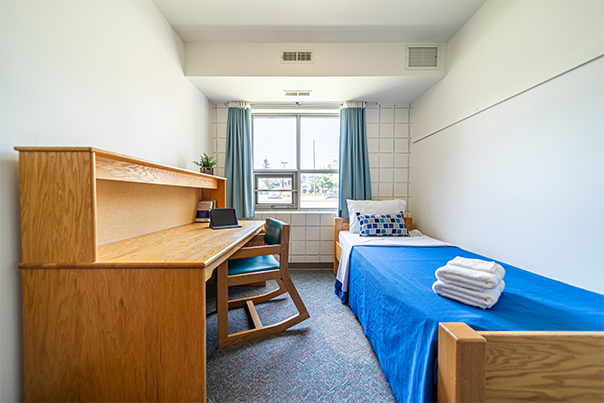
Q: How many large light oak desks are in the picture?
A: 1